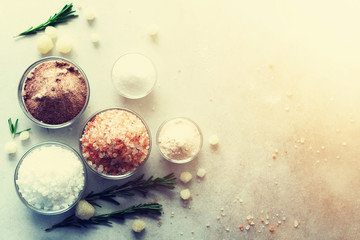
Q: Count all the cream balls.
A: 14